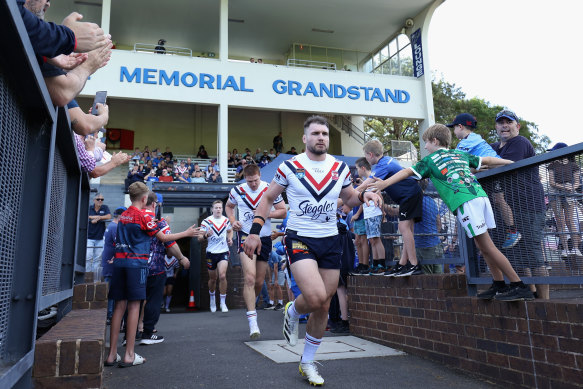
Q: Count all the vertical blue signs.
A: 1